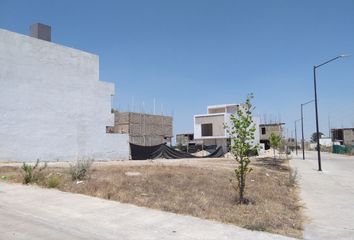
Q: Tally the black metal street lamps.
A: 3